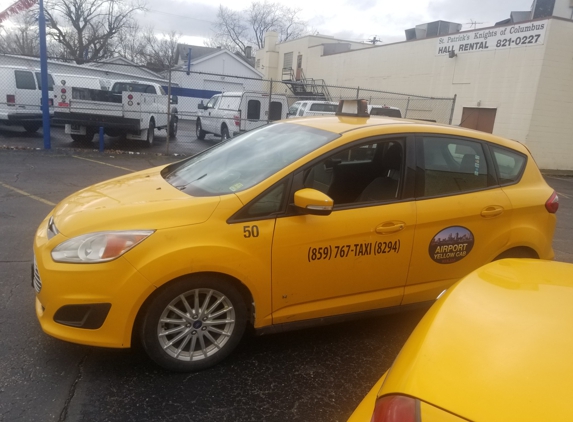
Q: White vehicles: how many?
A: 5